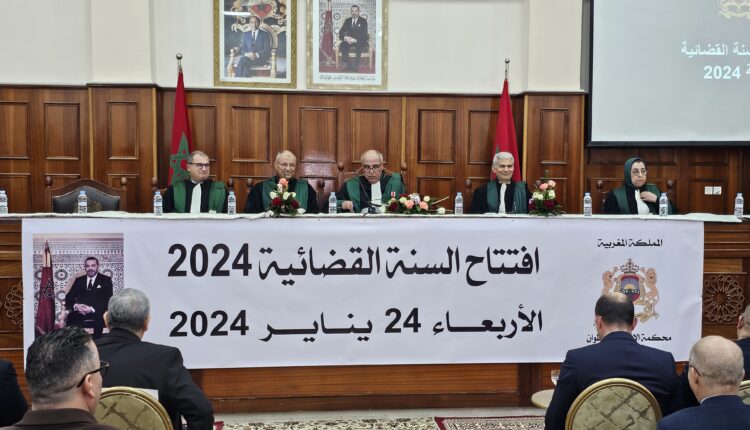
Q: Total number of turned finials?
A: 12